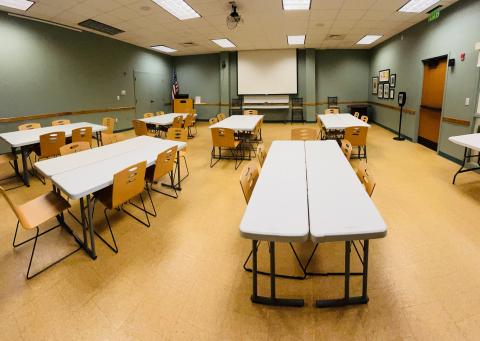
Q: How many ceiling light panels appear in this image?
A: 8